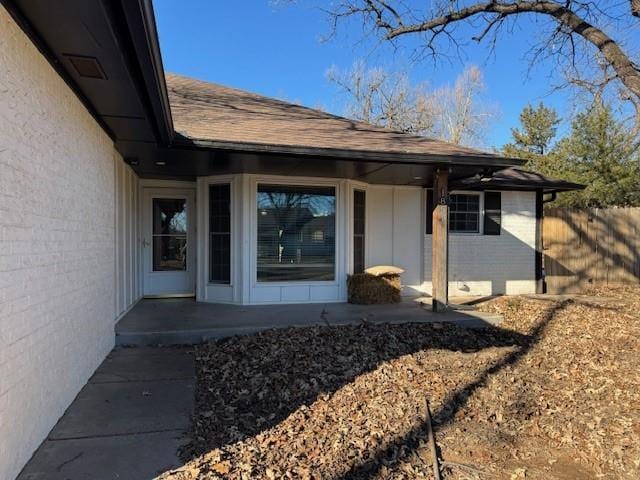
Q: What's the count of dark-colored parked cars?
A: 0